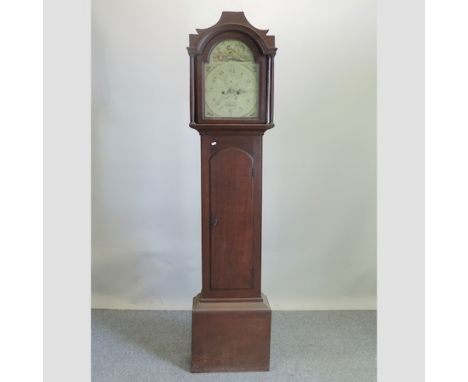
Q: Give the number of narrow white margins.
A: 2